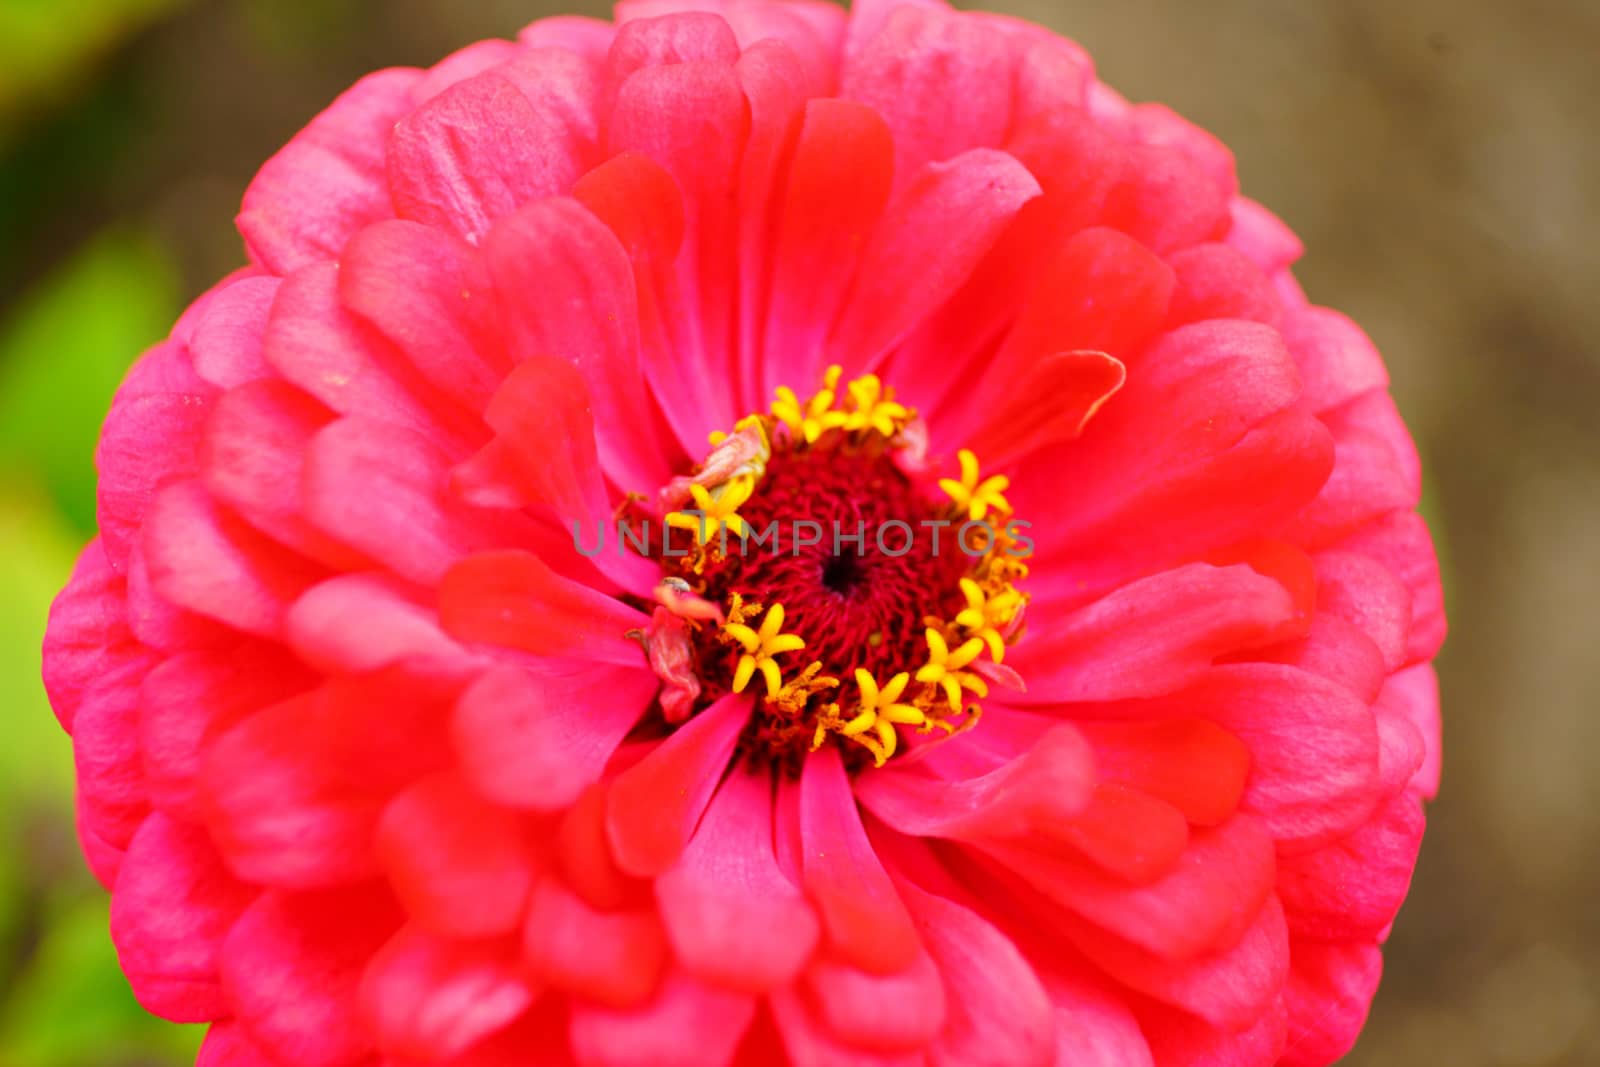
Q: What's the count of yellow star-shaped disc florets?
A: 8